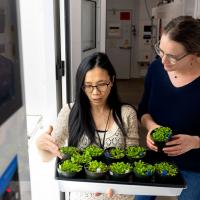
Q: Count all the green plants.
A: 11